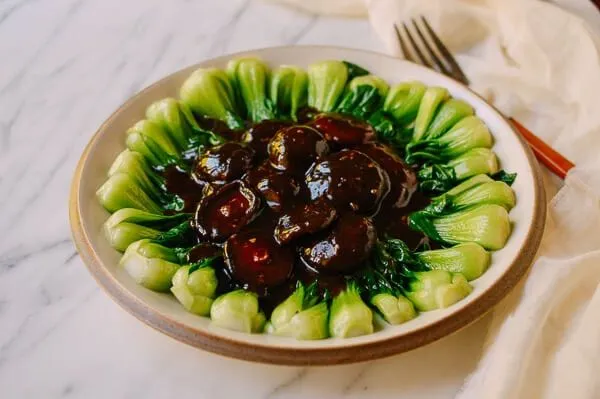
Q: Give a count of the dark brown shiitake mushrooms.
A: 11